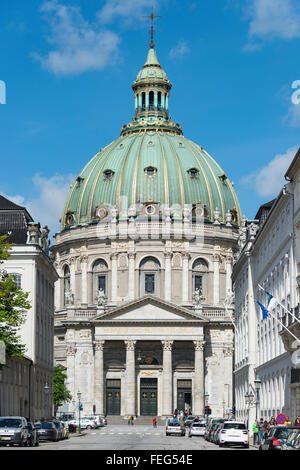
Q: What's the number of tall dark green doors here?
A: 3